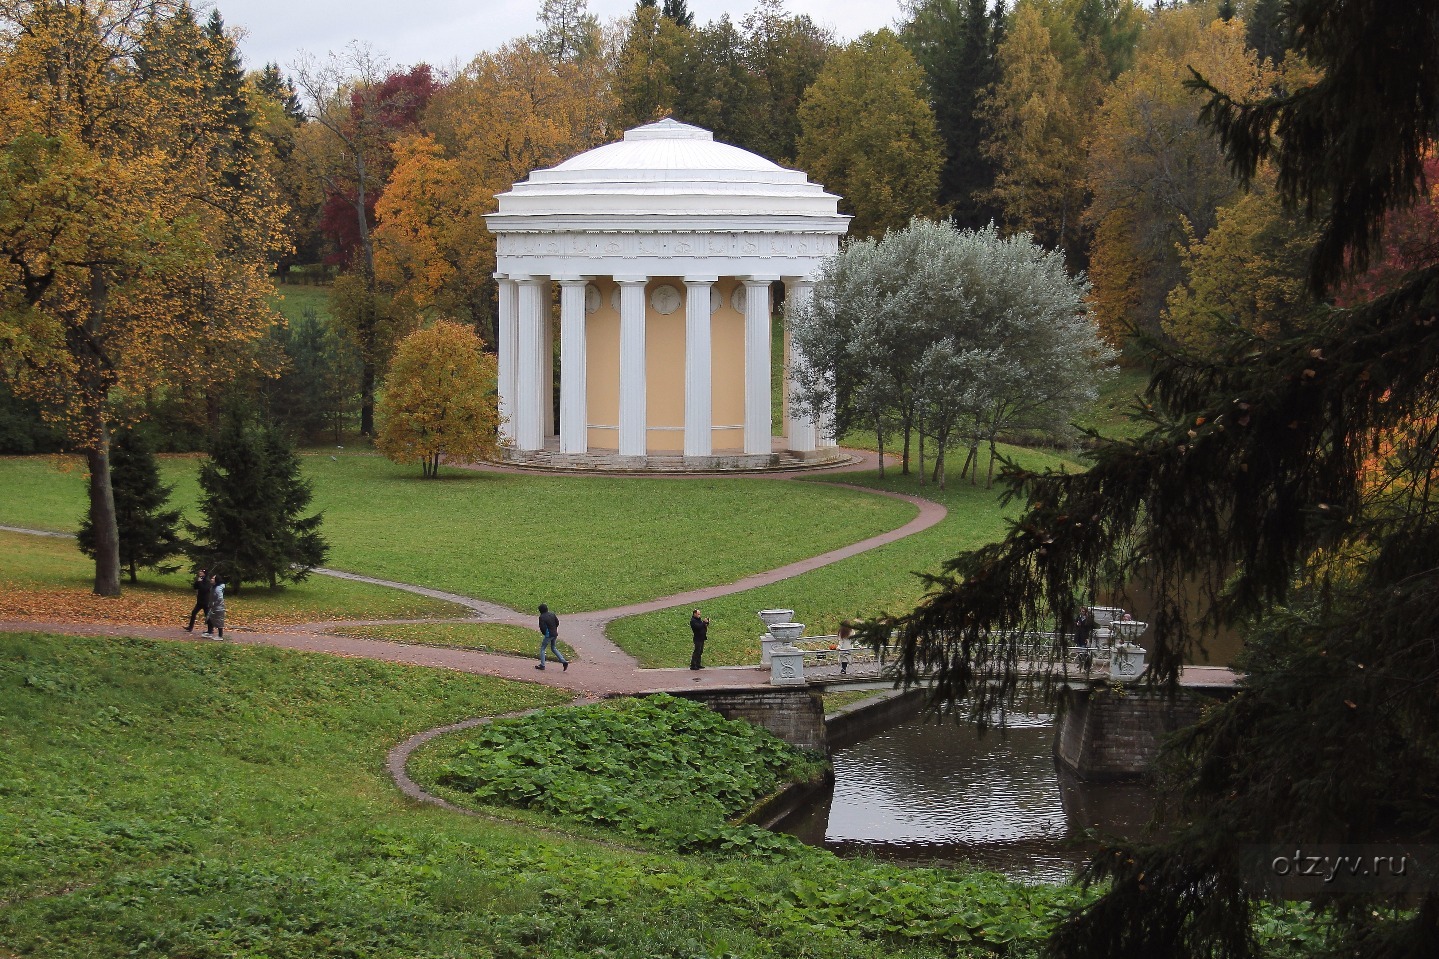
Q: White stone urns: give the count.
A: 4